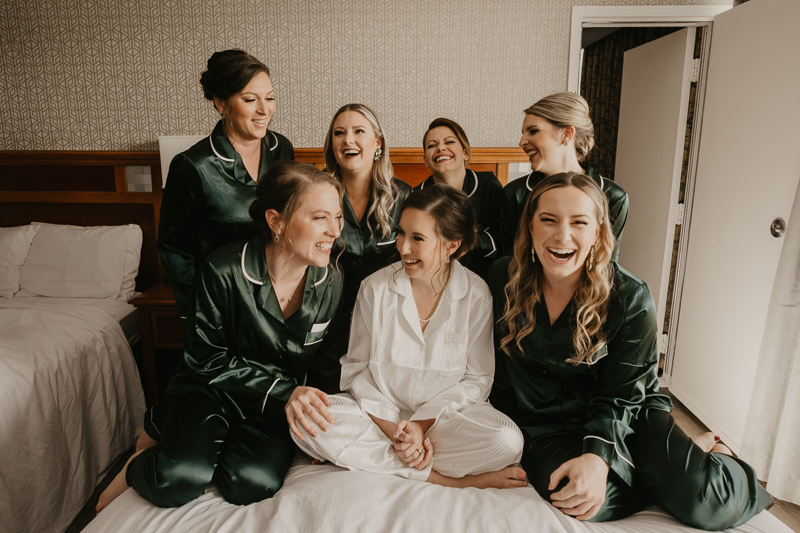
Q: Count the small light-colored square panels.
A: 2